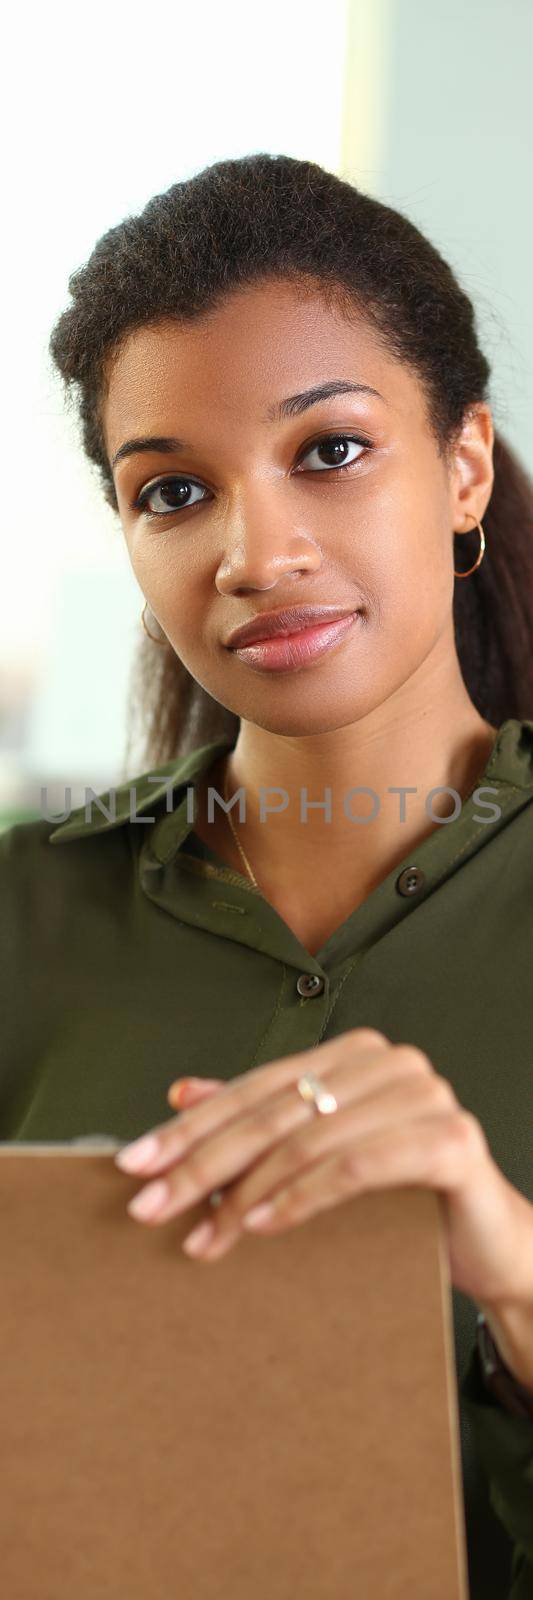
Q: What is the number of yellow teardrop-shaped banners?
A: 0